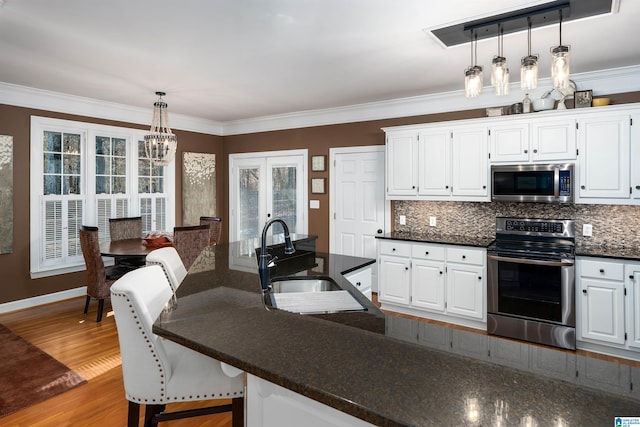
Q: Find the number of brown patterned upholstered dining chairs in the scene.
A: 4